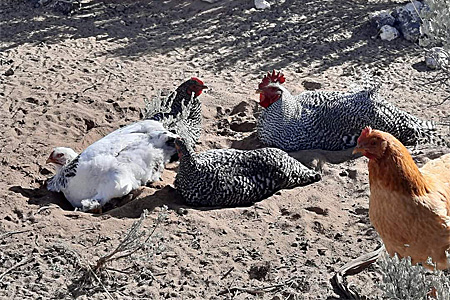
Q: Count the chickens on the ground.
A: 5